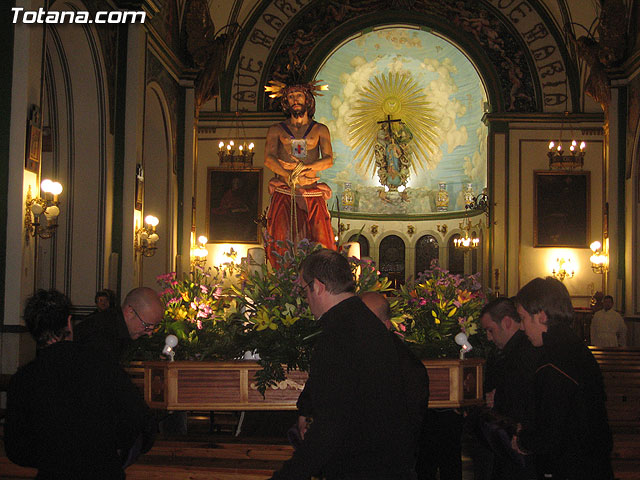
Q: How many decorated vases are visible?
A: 3